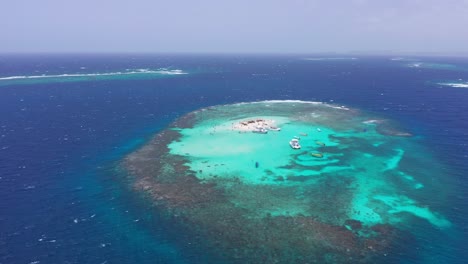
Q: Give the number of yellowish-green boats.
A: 2